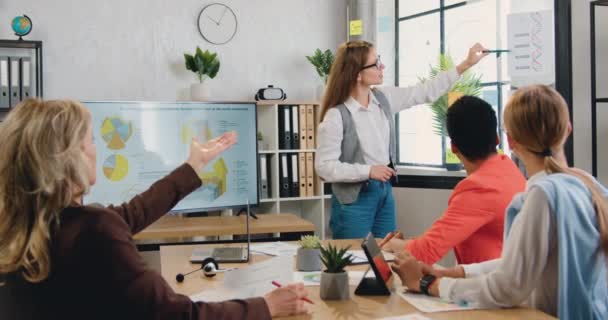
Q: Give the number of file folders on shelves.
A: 12